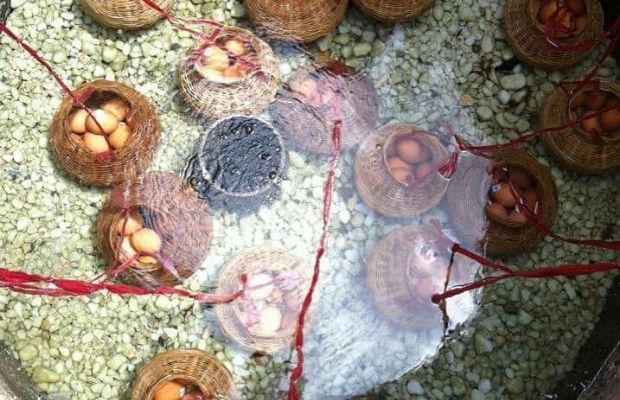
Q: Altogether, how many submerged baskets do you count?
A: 14